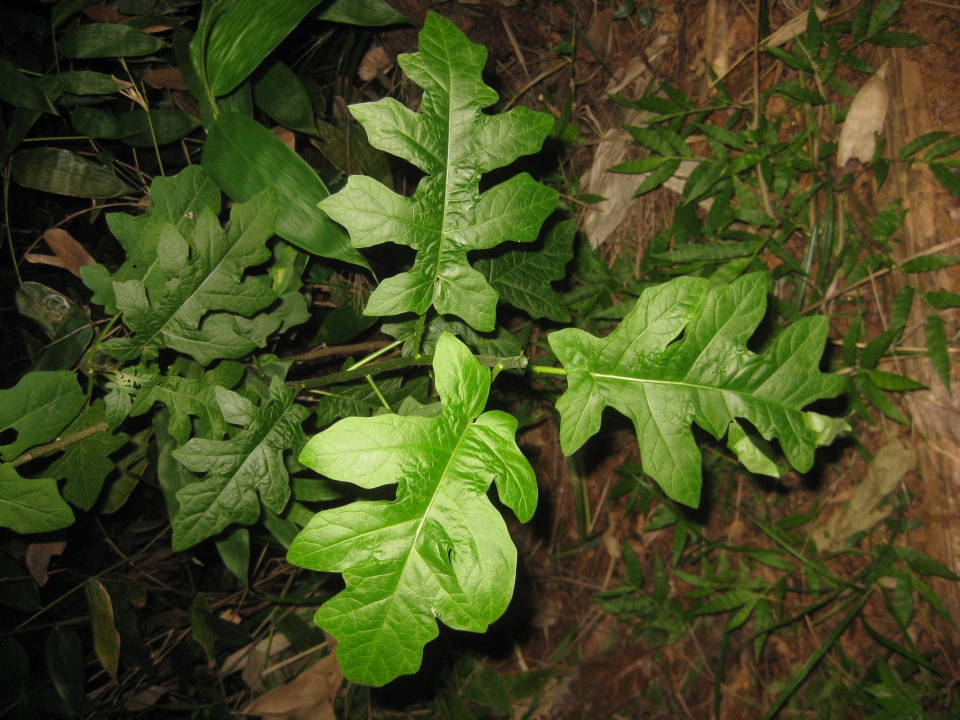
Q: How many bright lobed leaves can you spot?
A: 3